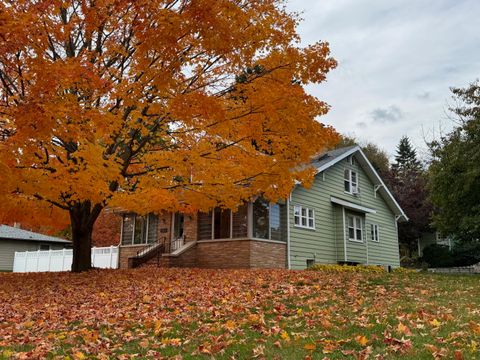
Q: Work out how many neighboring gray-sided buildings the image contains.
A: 1